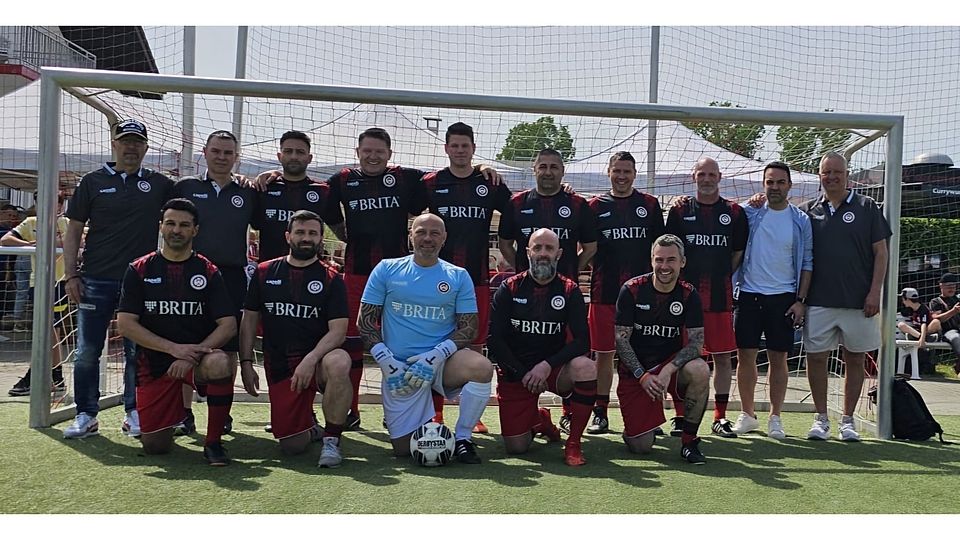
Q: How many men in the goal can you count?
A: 15